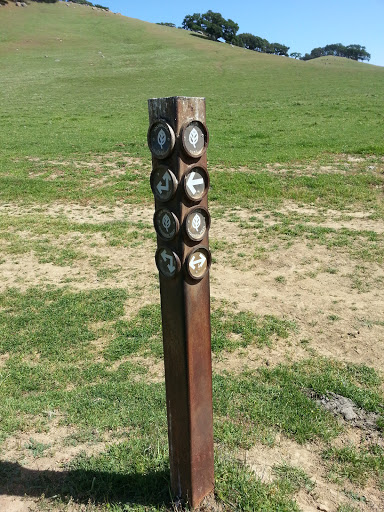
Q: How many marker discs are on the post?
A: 8